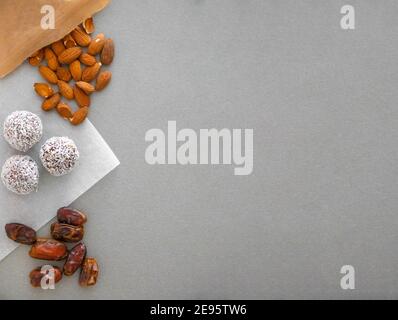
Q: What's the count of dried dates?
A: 7